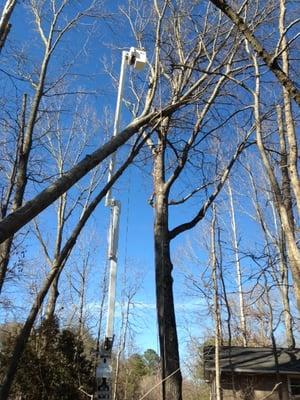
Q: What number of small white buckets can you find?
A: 1